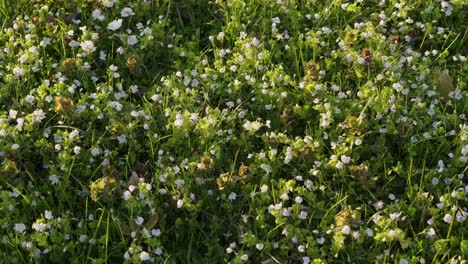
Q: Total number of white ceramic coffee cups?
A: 0